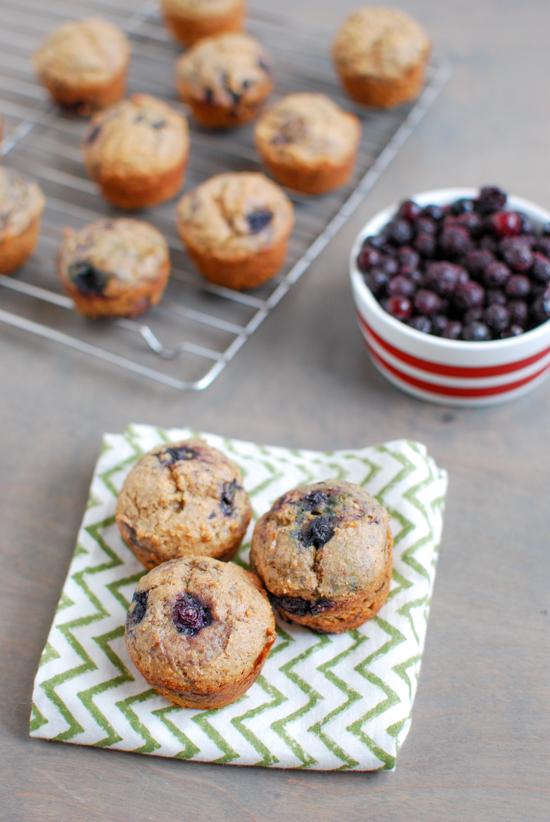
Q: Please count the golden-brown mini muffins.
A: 12